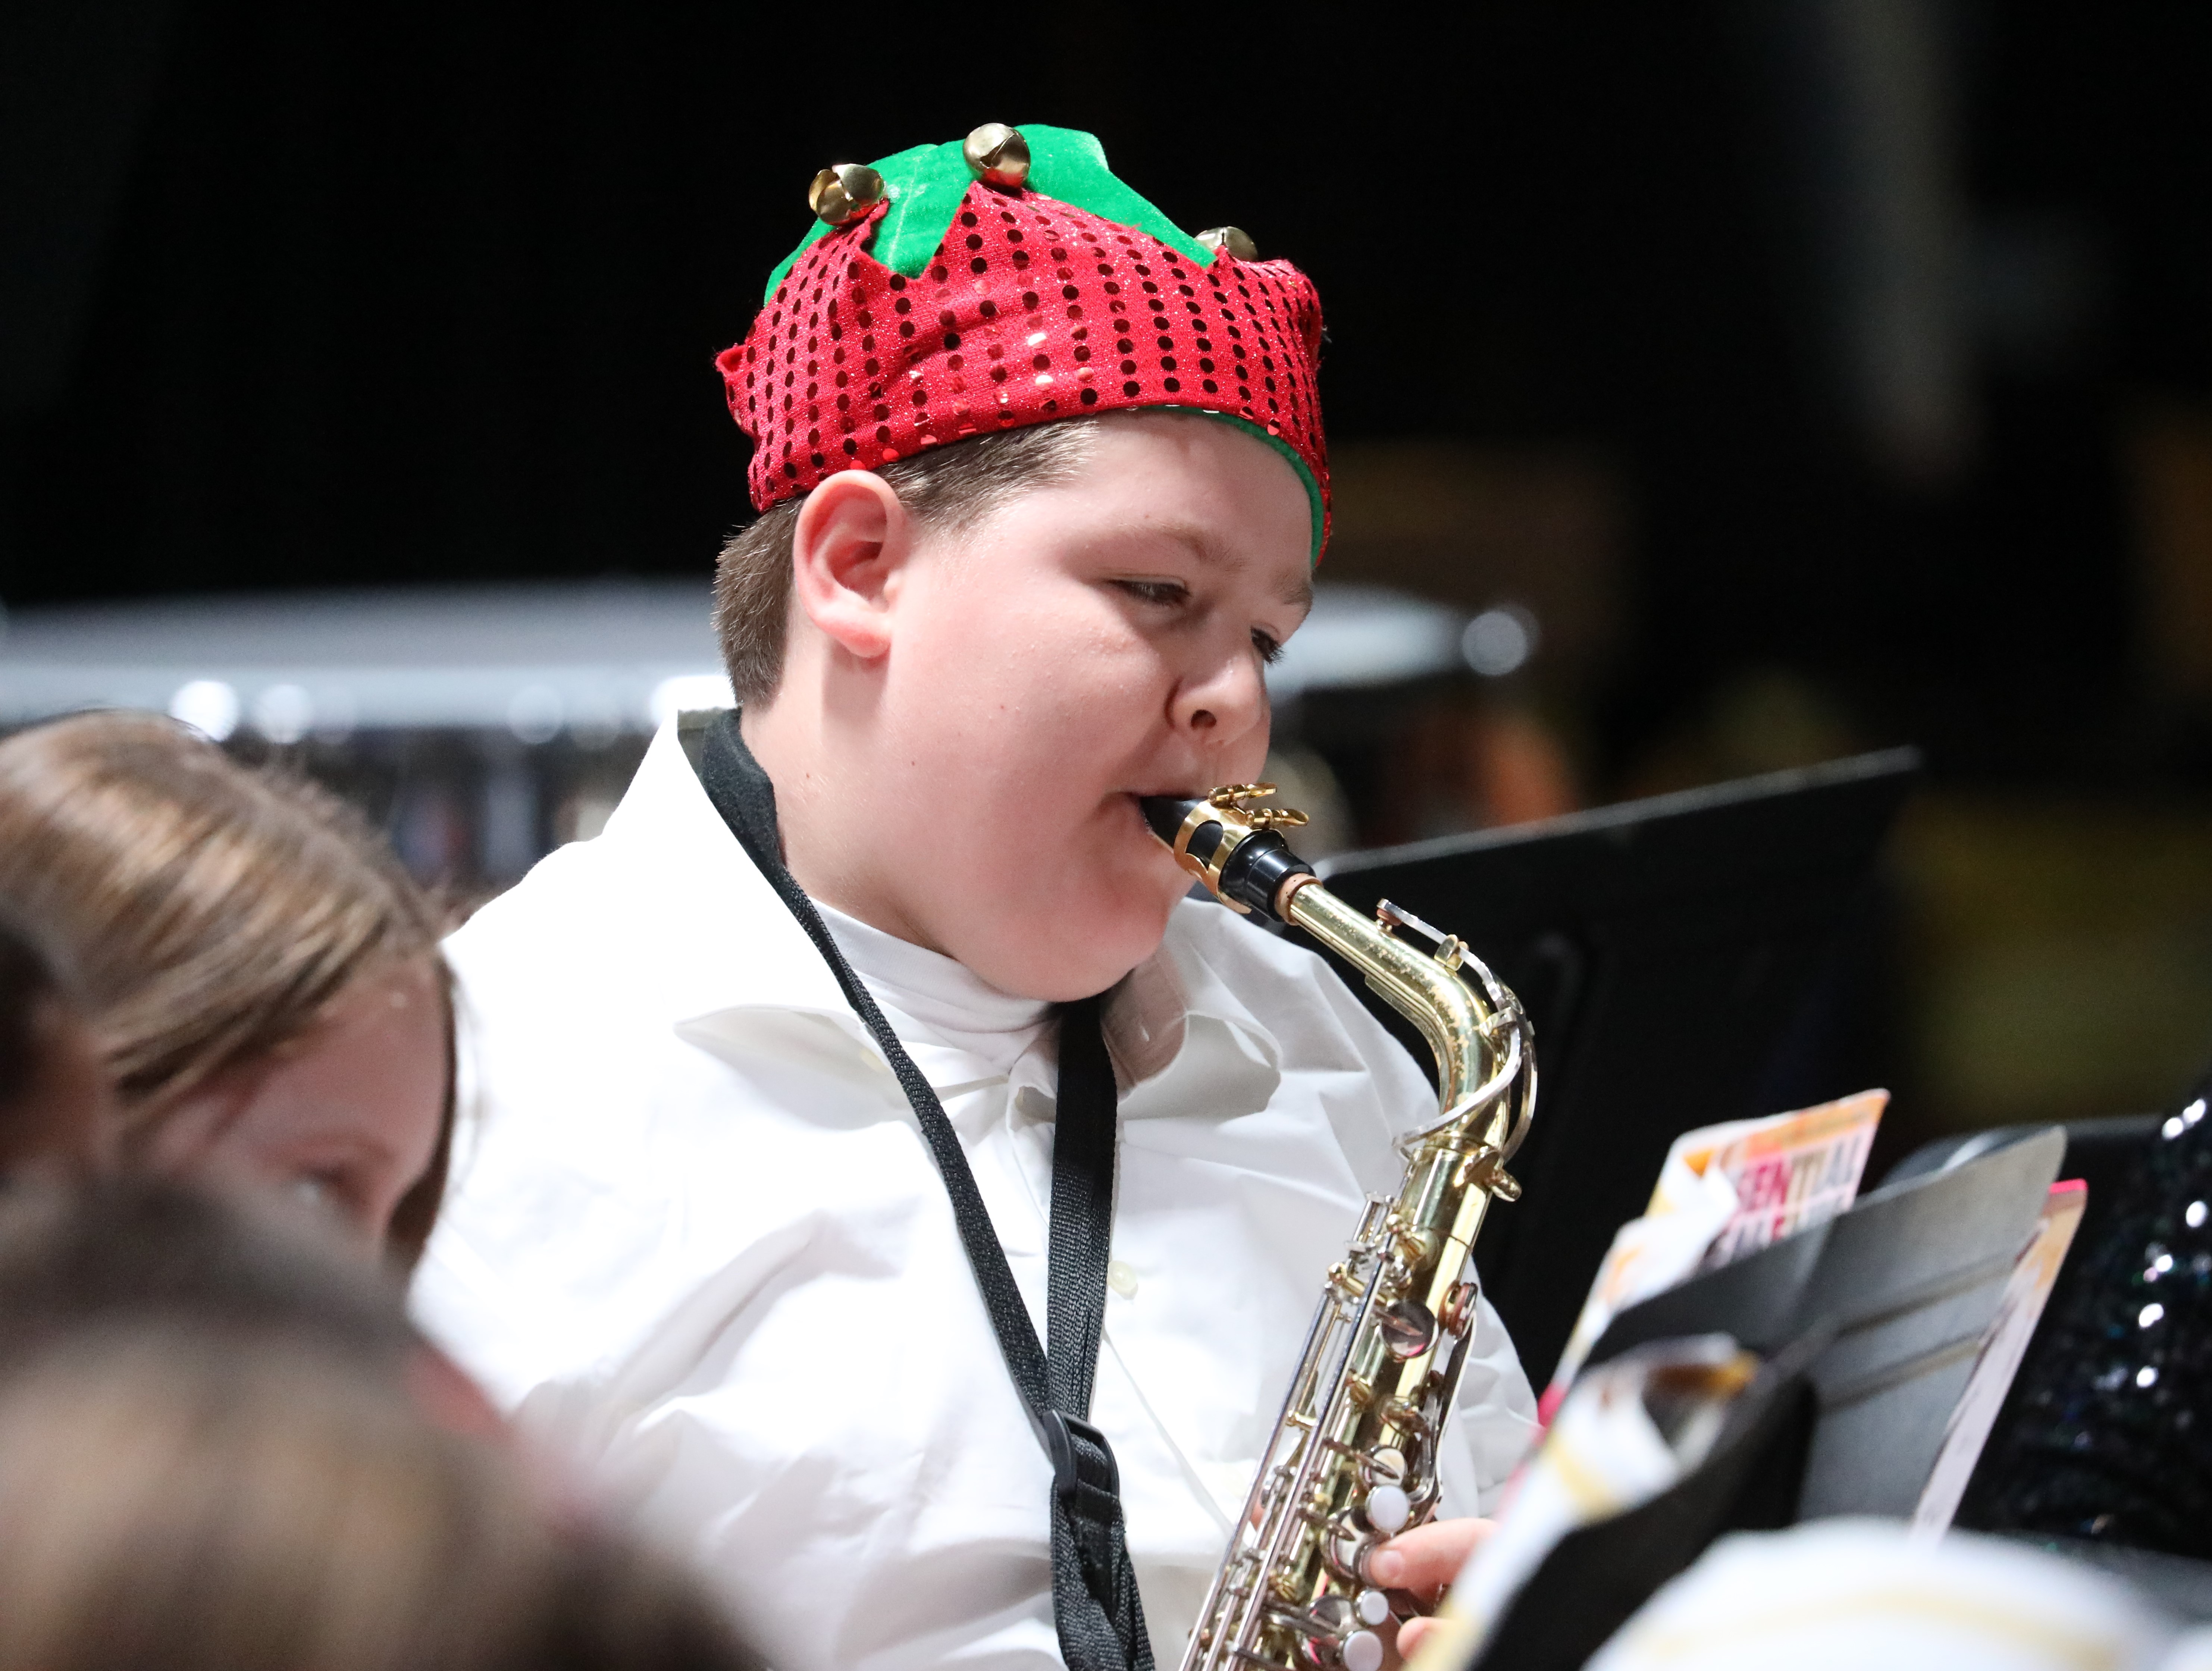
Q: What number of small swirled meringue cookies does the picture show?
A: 0